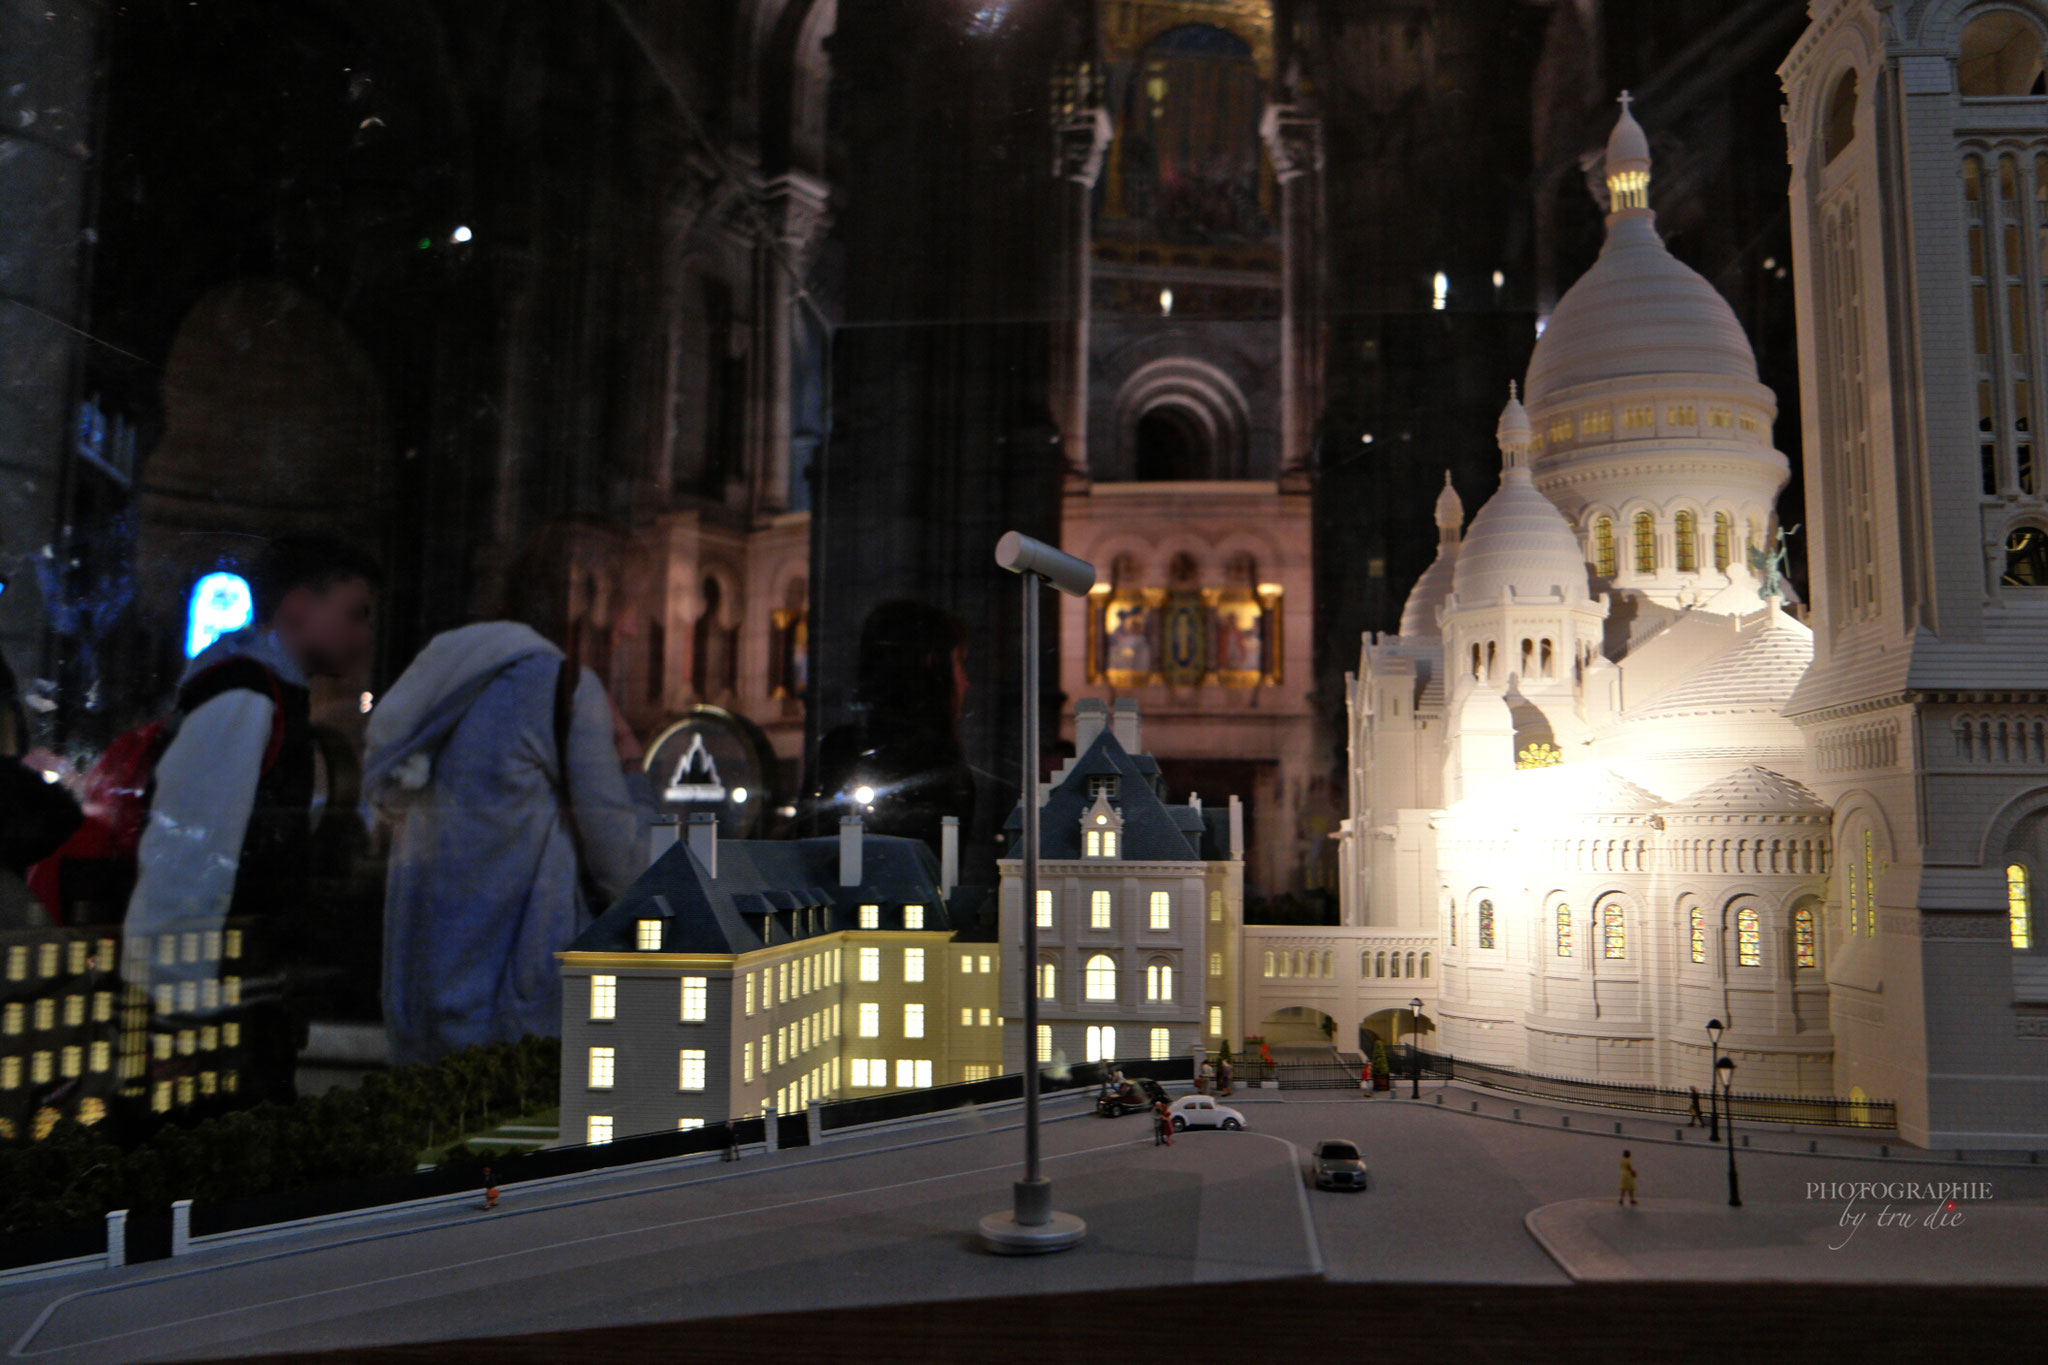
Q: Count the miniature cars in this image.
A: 3